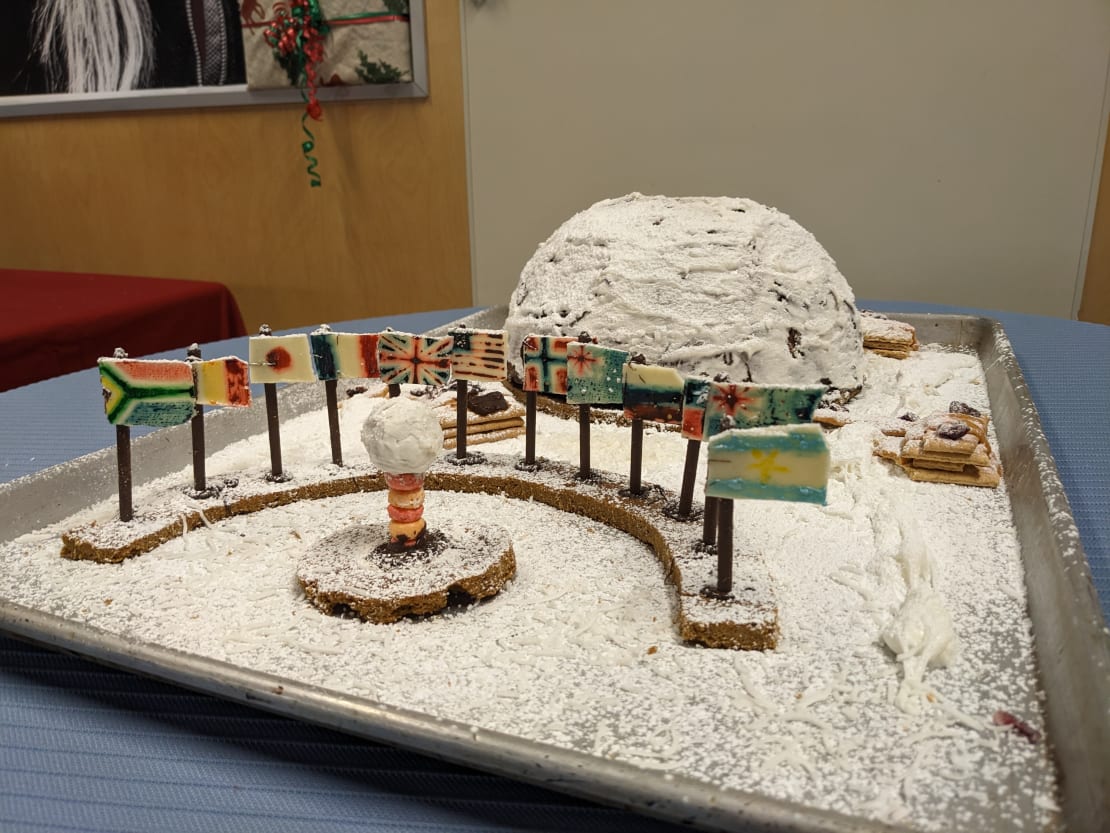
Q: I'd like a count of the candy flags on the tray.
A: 12